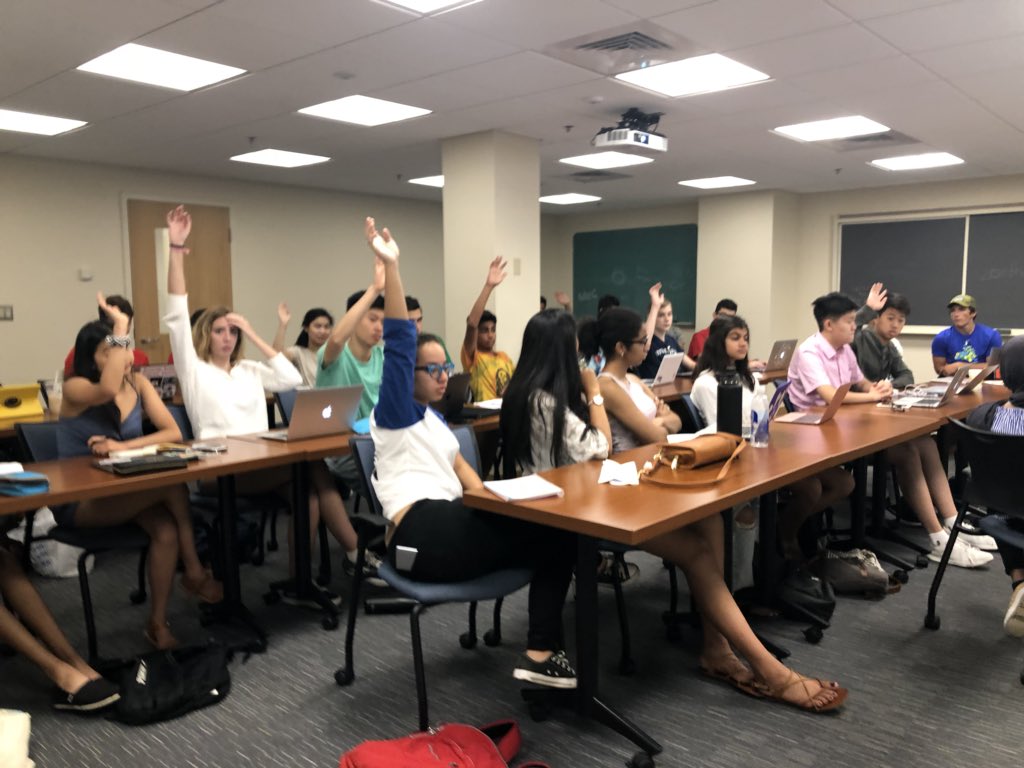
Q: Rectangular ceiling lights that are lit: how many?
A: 12